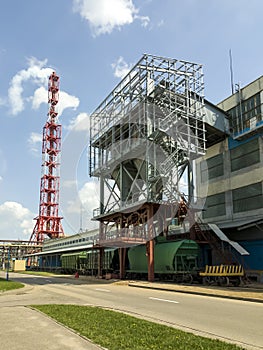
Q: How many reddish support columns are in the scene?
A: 3